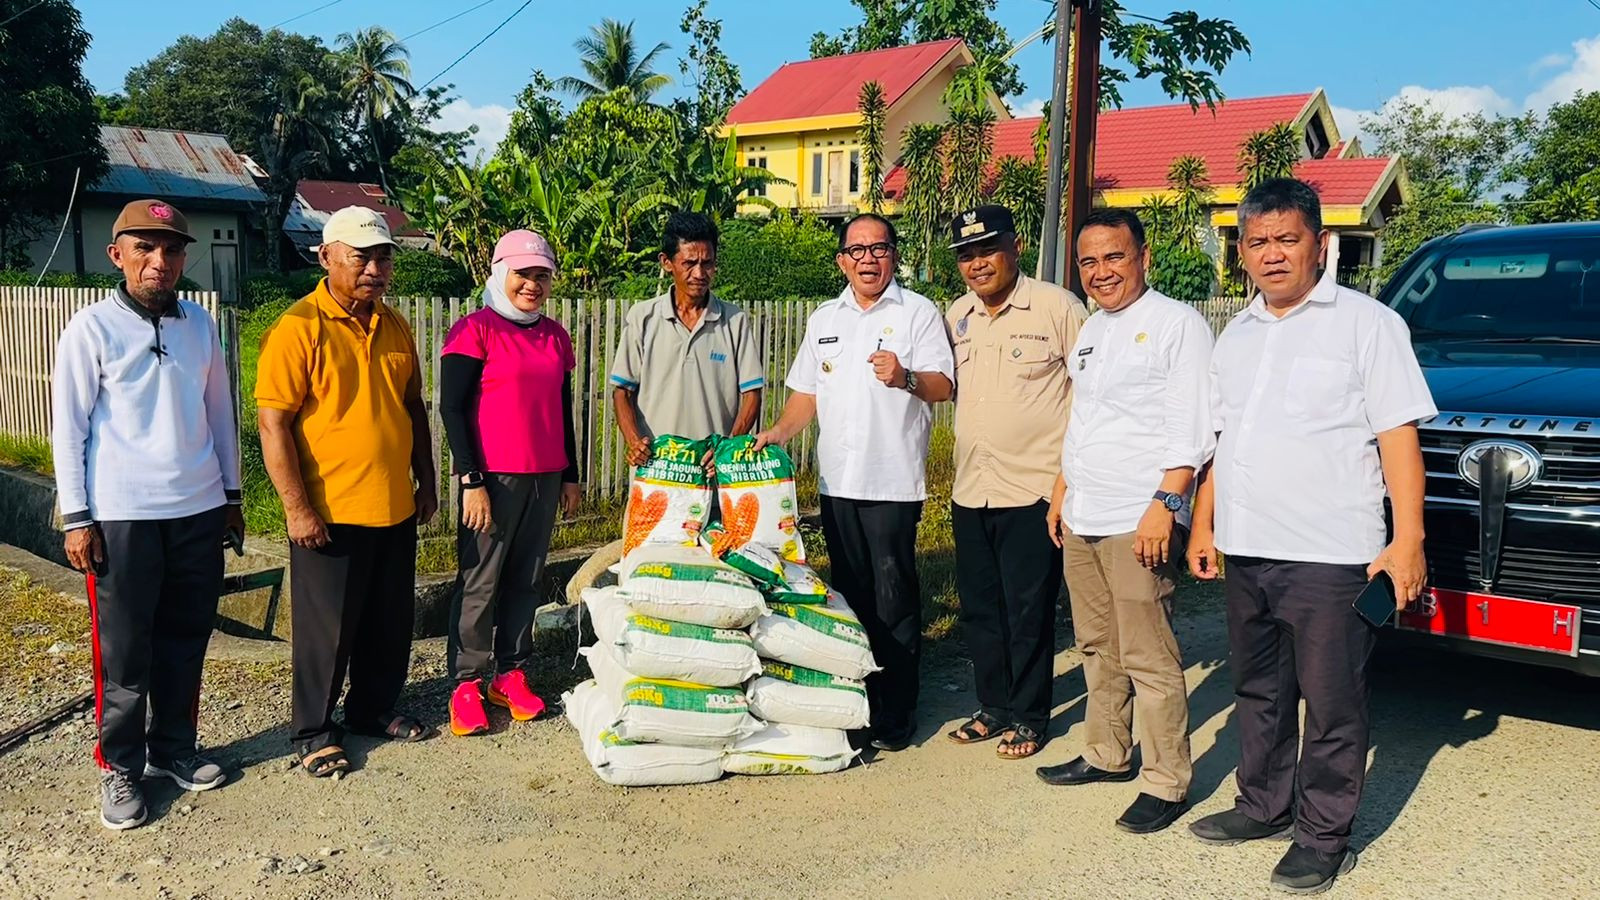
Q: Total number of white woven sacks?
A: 7